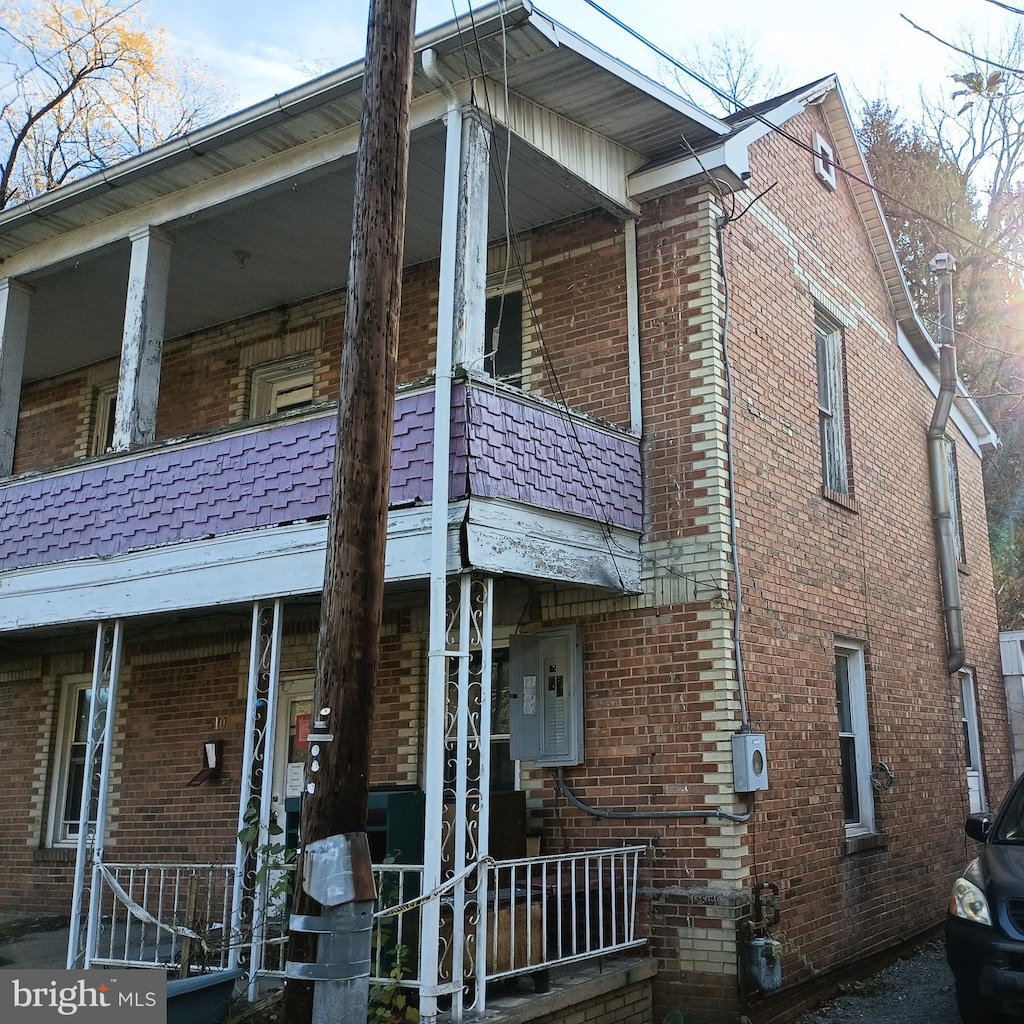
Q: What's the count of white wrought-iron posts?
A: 3